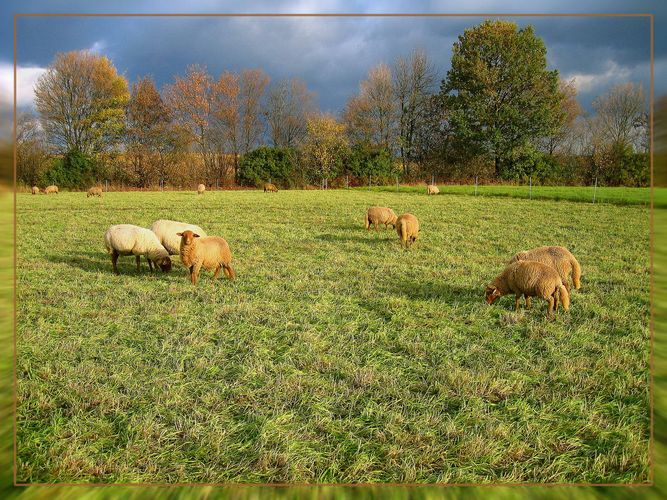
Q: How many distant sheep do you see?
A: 6